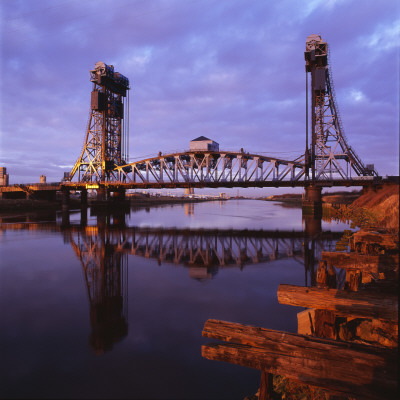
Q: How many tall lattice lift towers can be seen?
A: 2